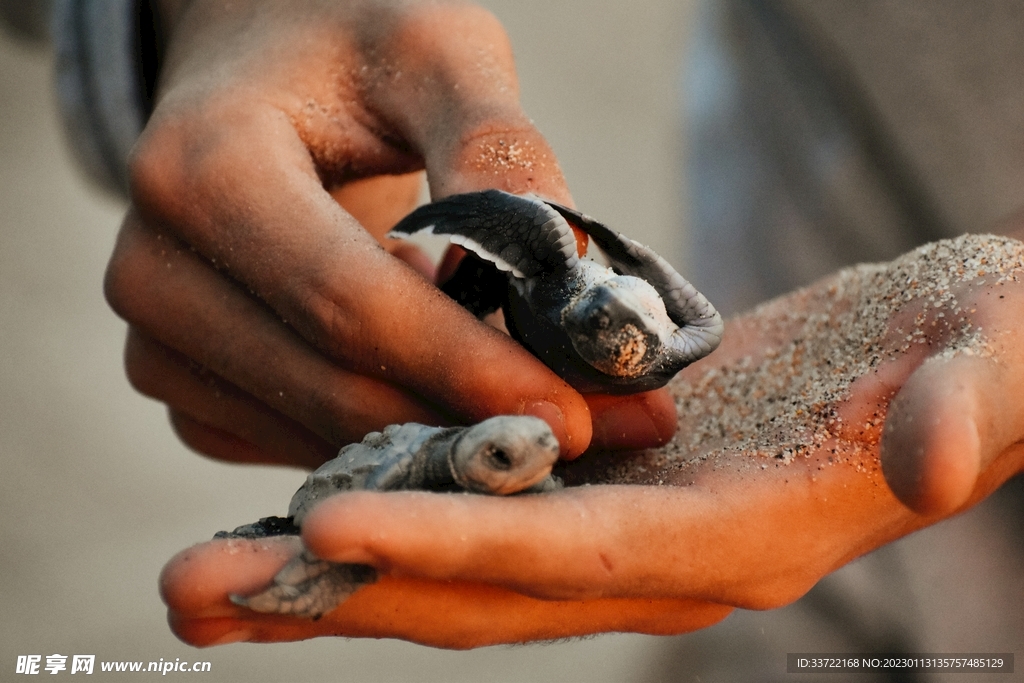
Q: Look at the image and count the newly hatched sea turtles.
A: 2